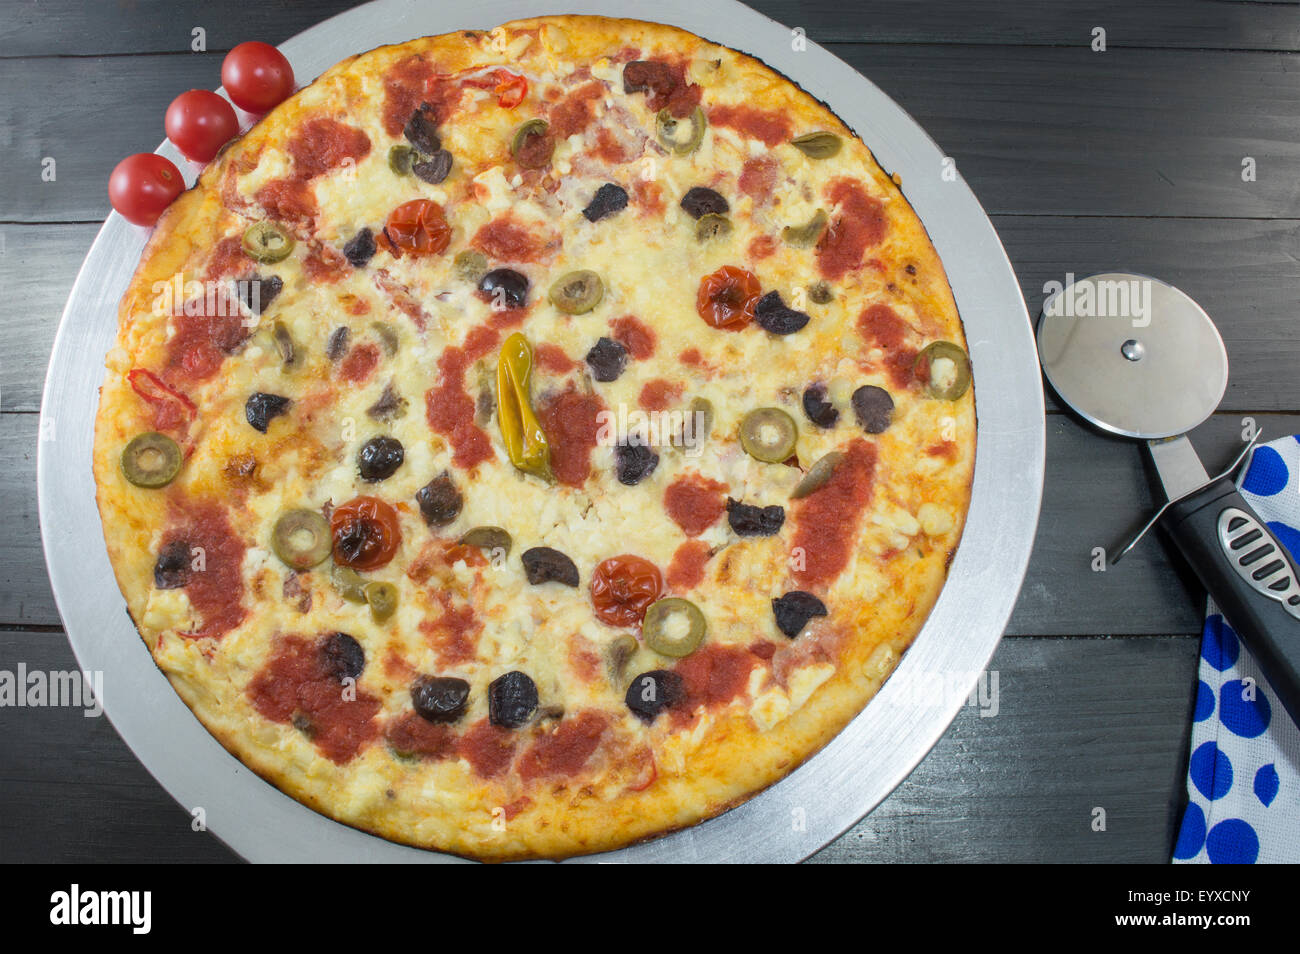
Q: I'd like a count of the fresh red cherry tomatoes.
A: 3